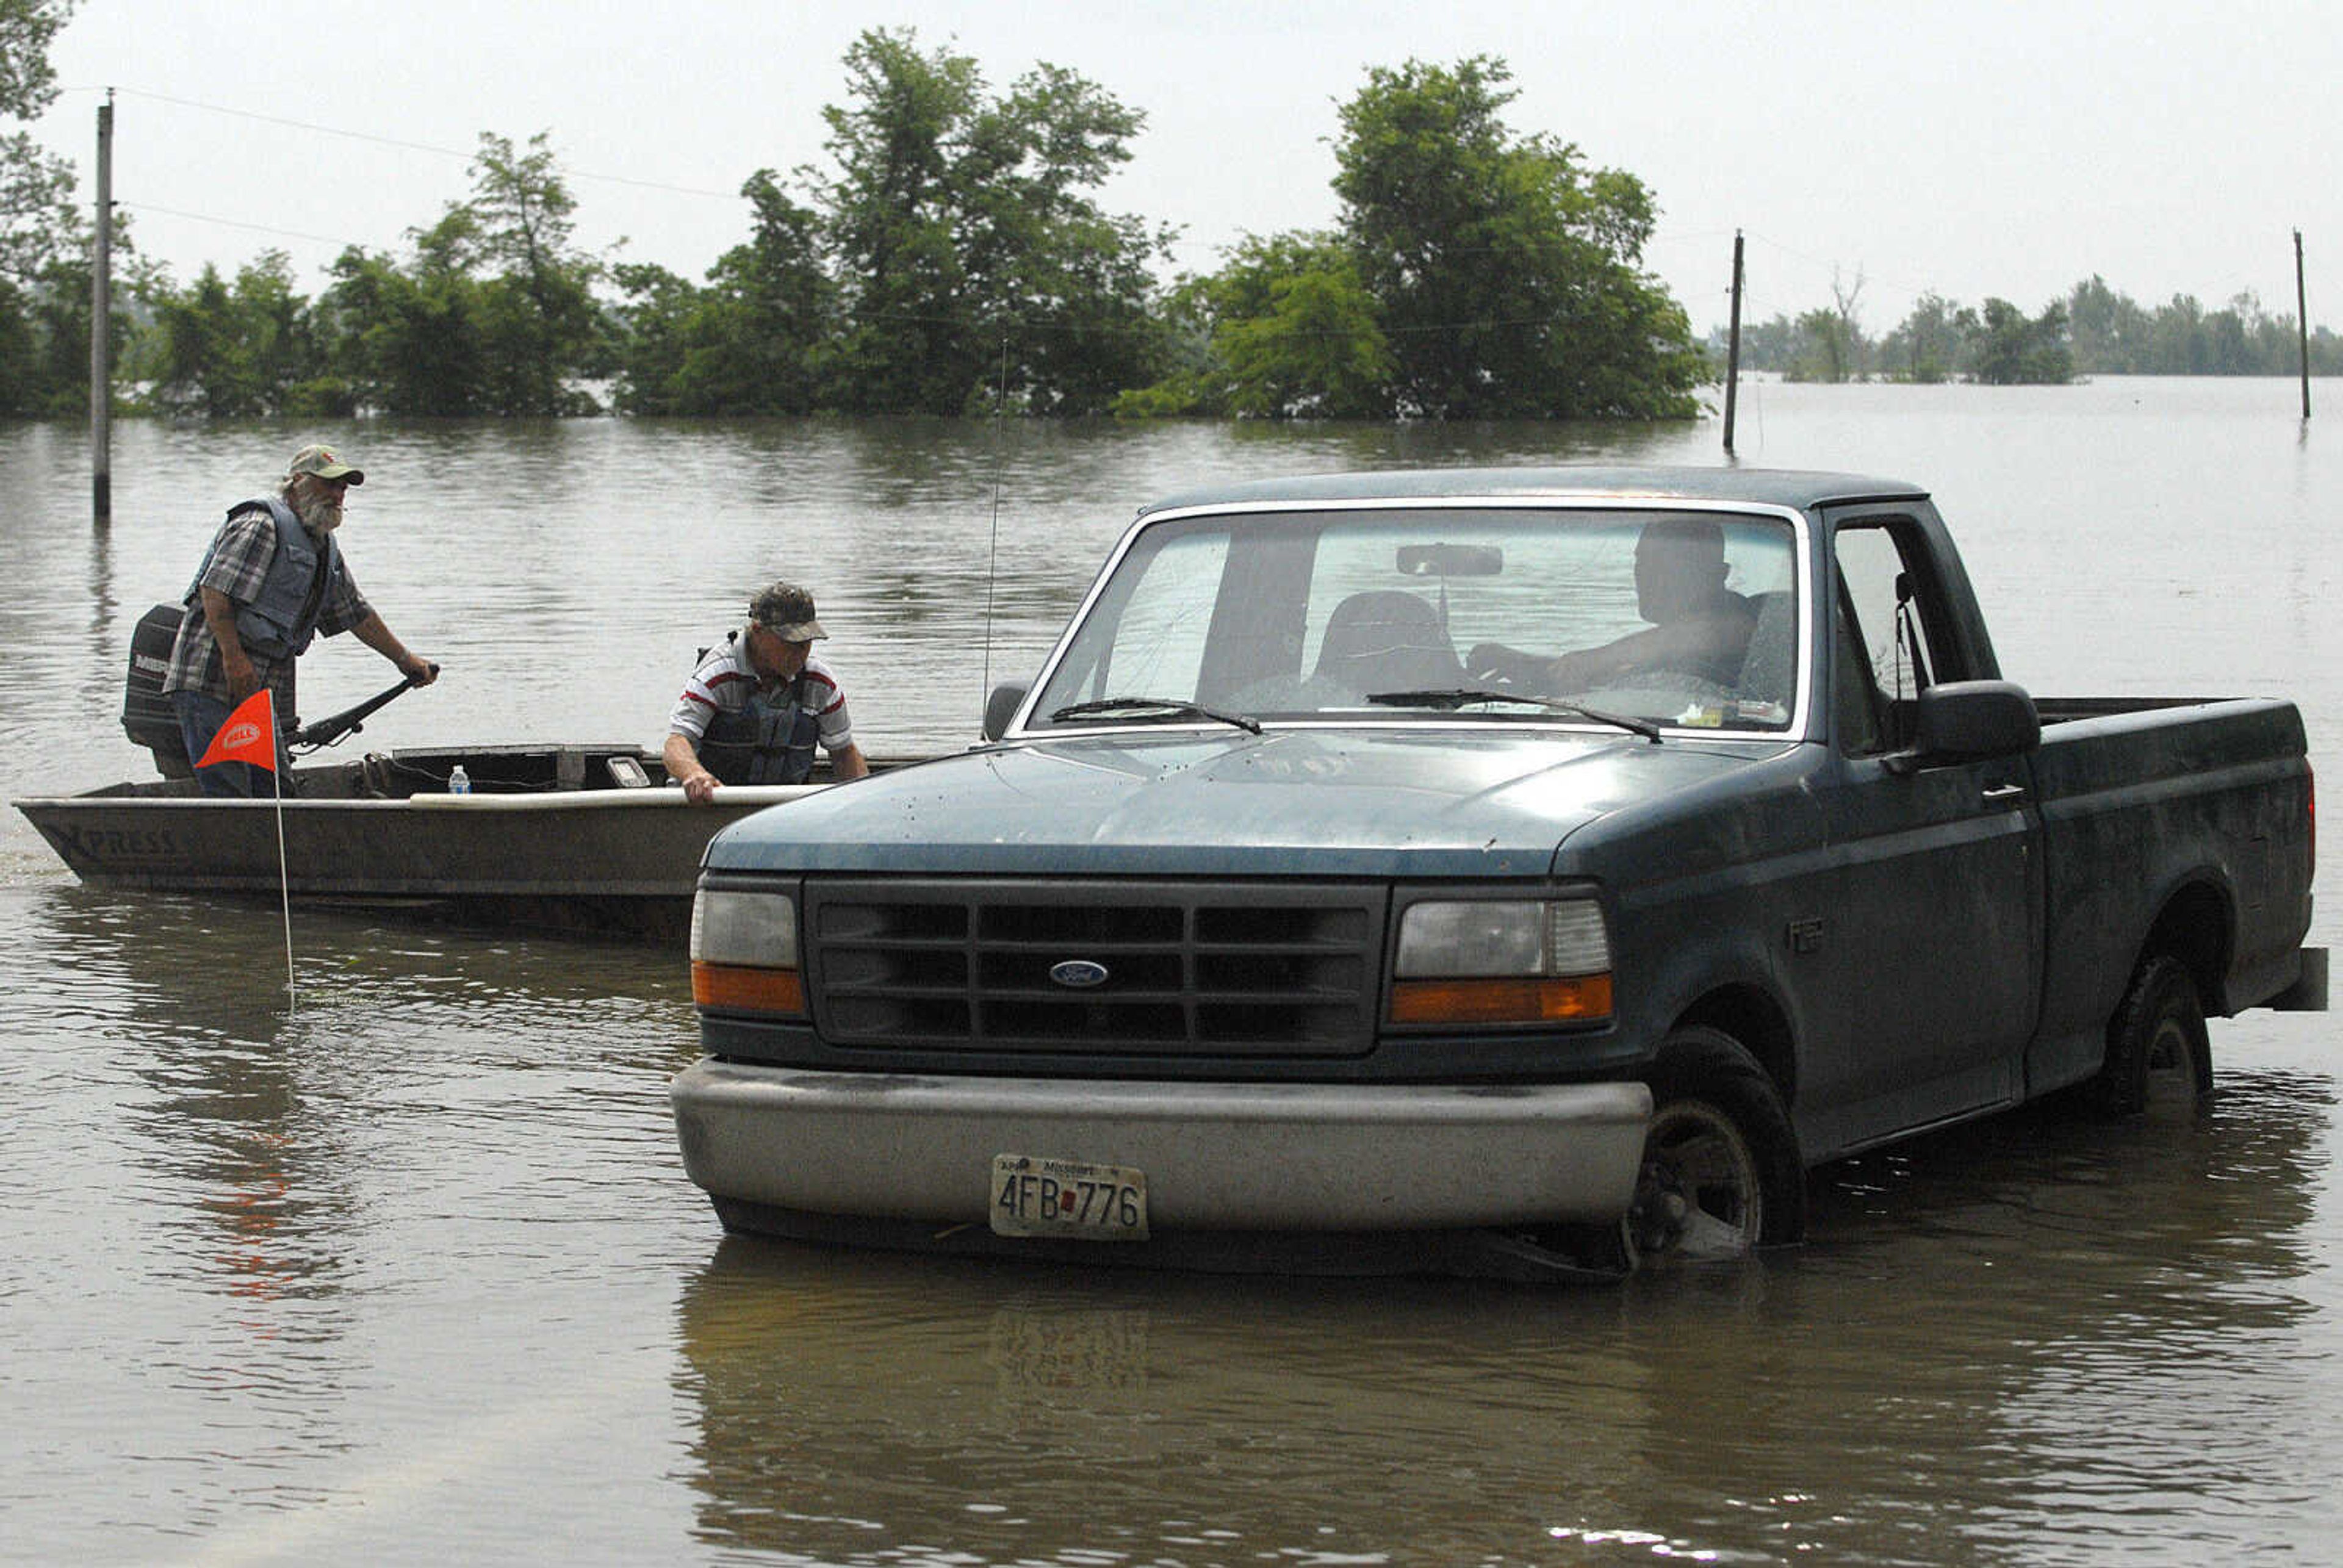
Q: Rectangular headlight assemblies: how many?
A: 2